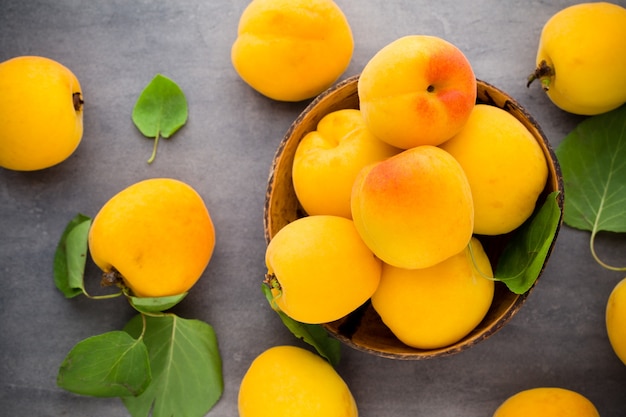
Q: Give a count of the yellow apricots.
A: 13